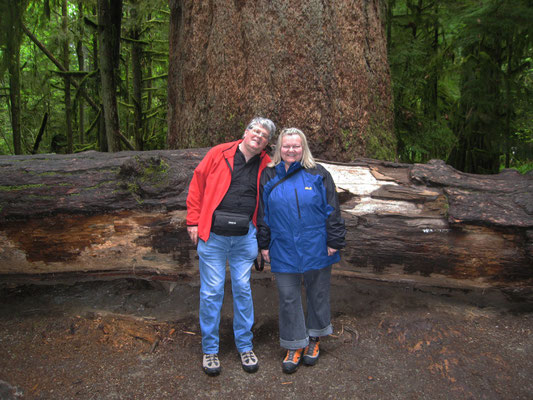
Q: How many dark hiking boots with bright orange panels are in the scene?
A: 2